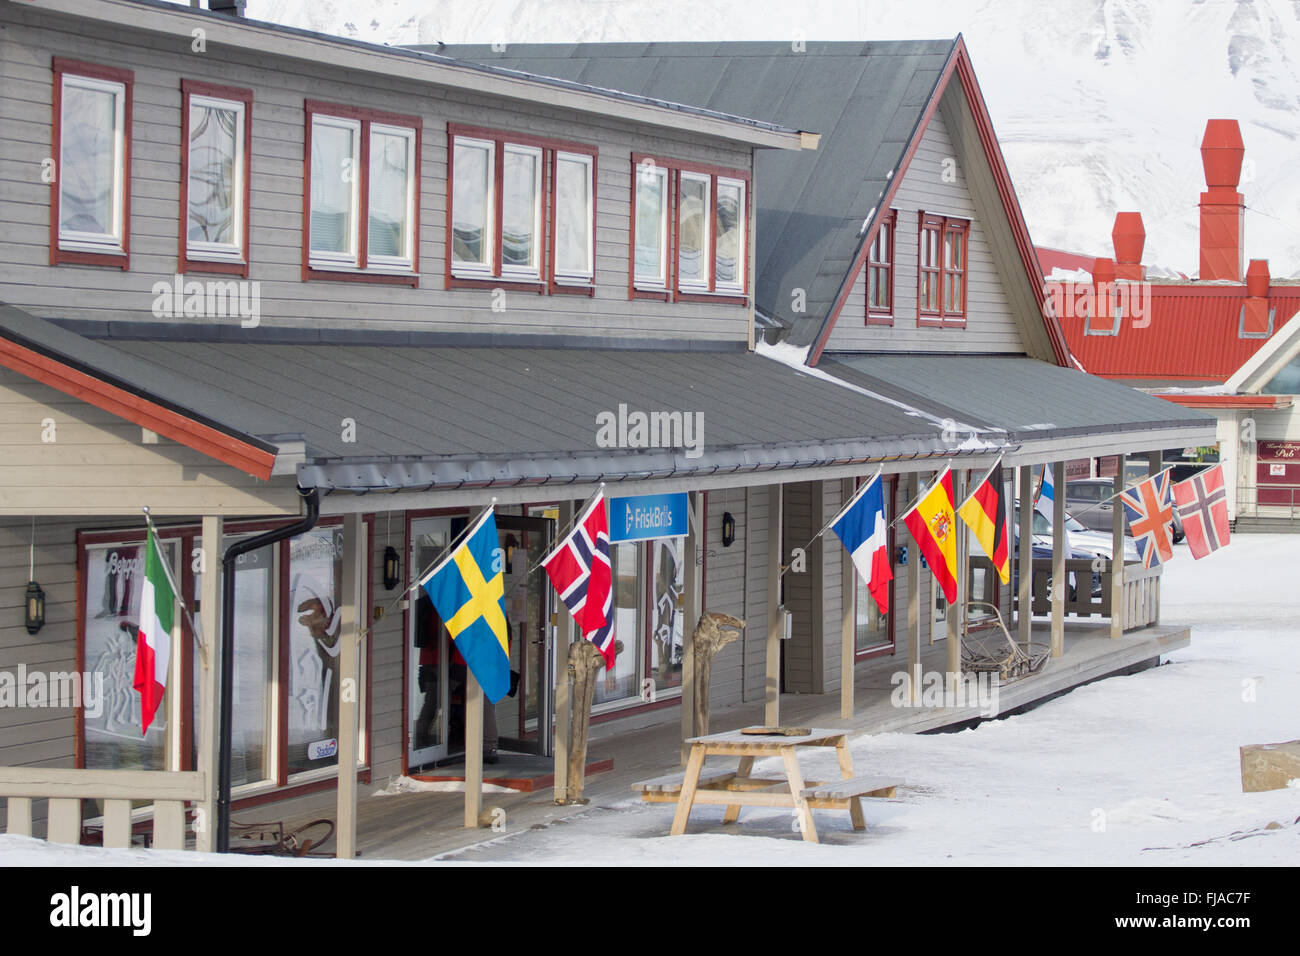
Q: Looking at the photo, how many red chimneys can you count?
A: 4